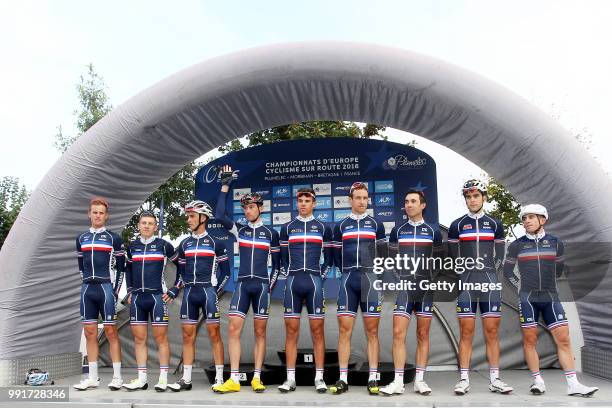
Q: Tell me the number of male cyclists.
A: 9